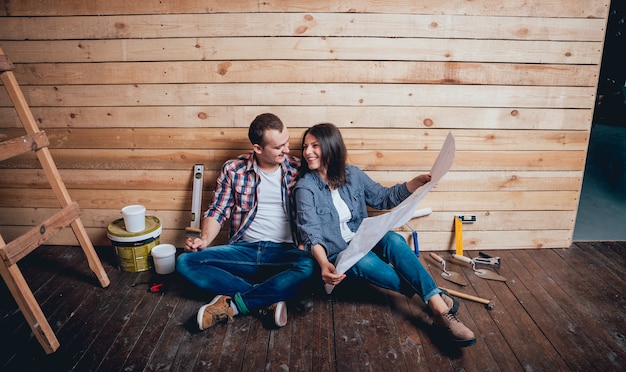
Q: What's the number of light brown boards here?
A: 12